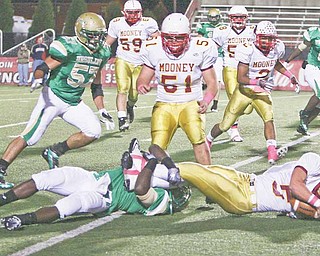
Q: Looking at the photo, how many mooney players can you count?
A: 5